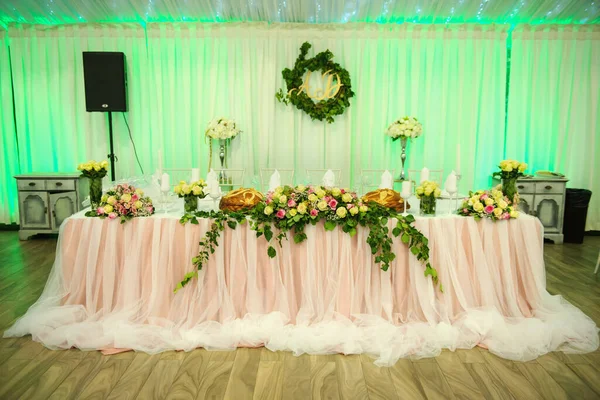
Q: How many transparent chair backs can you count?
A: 6